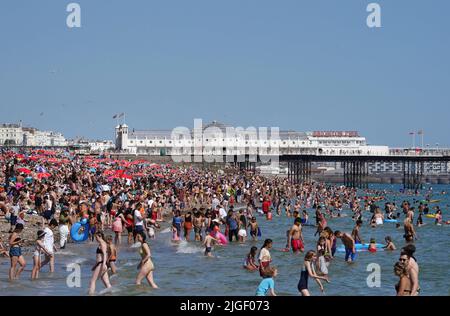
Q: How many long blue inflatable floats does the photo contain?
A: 2